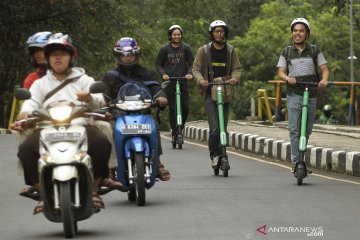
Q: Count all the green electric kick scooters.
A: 3